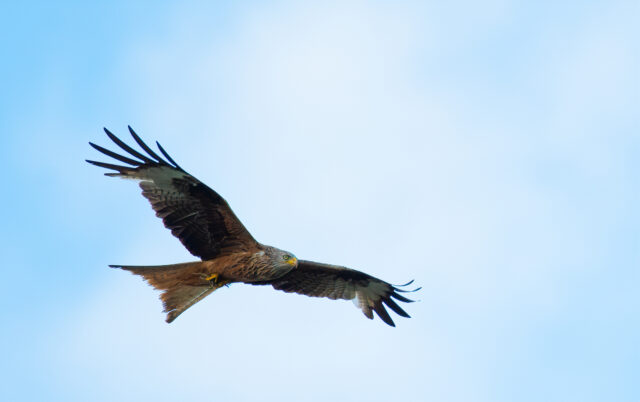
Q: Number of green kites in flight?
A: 0